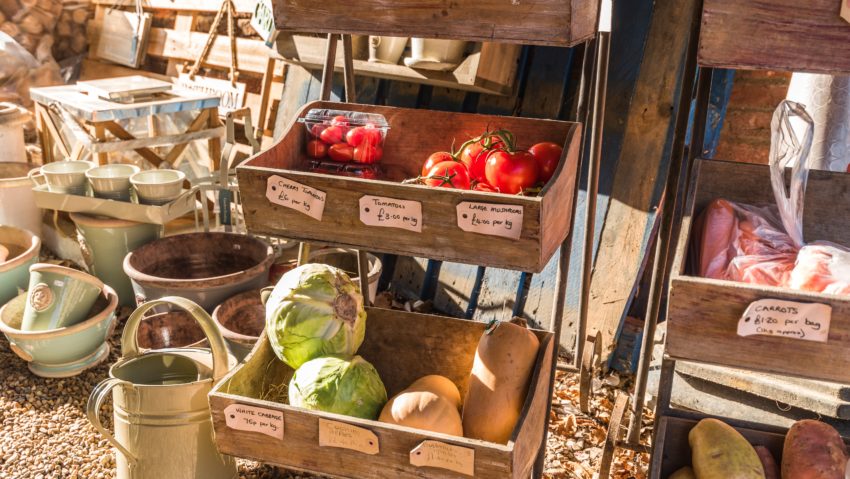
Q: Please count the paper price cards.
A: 7